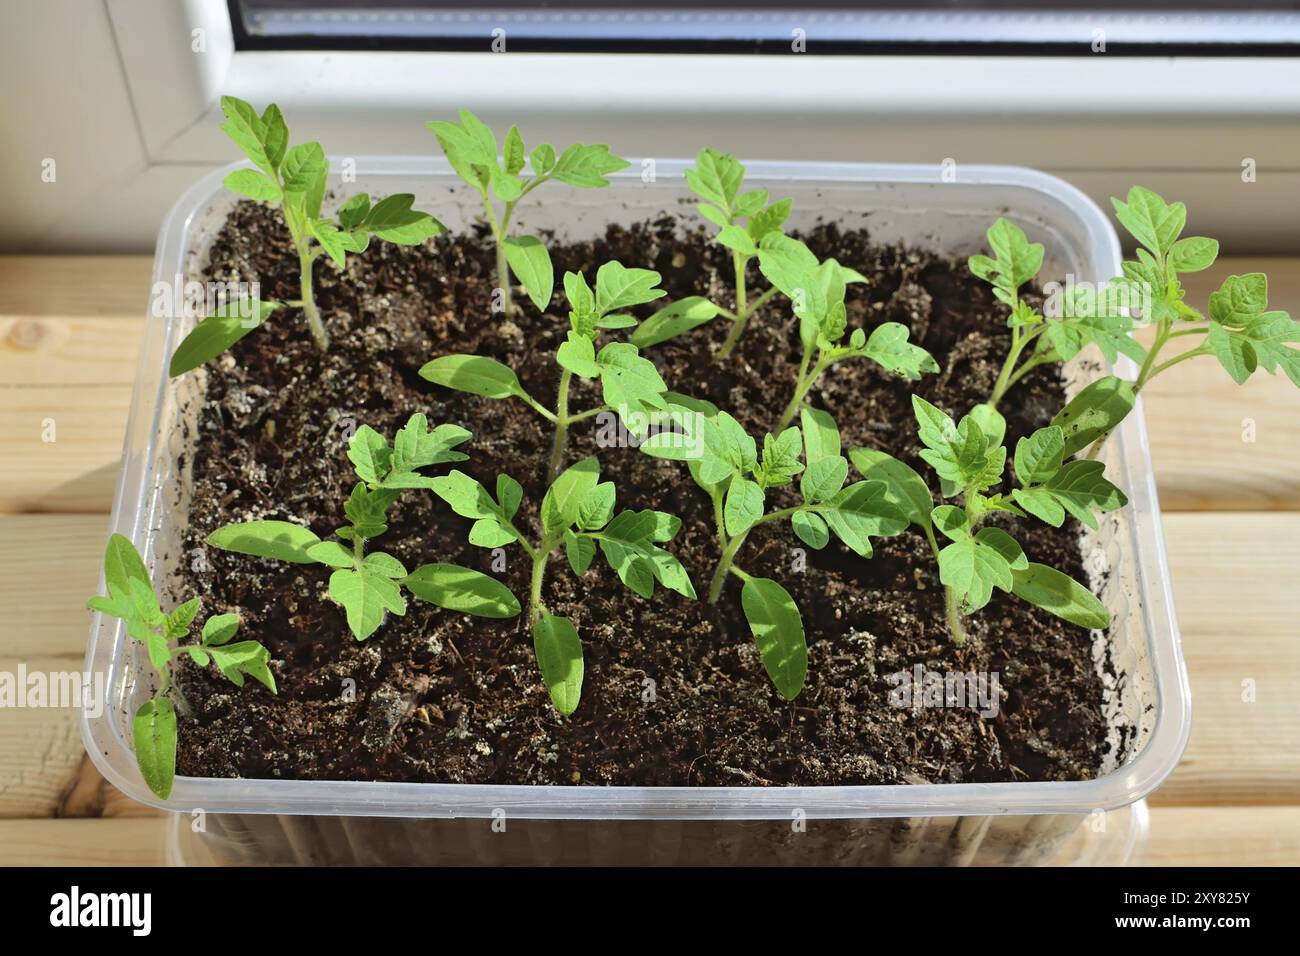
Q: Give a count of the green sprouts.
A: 12